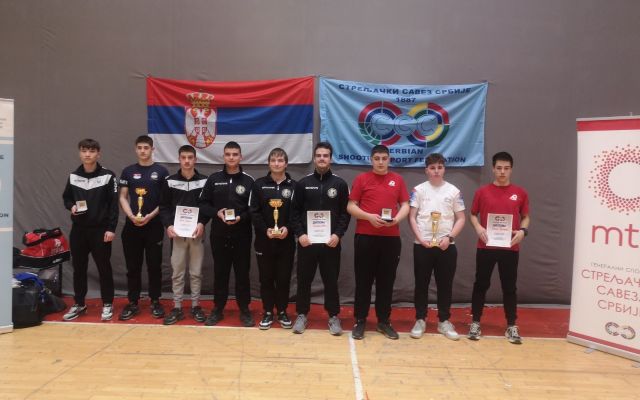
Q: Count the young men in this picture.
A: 9